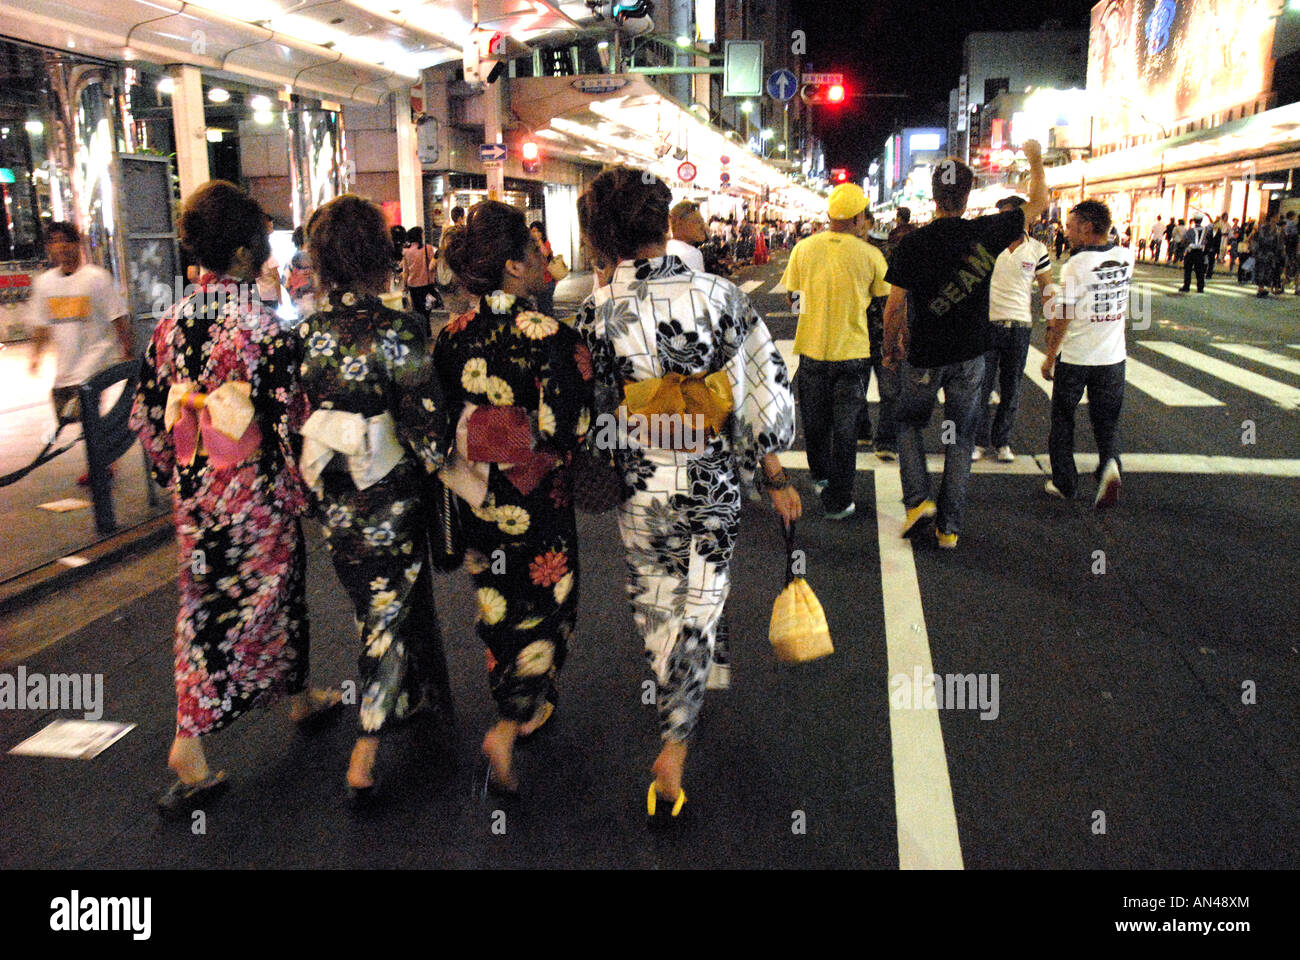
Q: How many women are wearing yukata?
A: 4